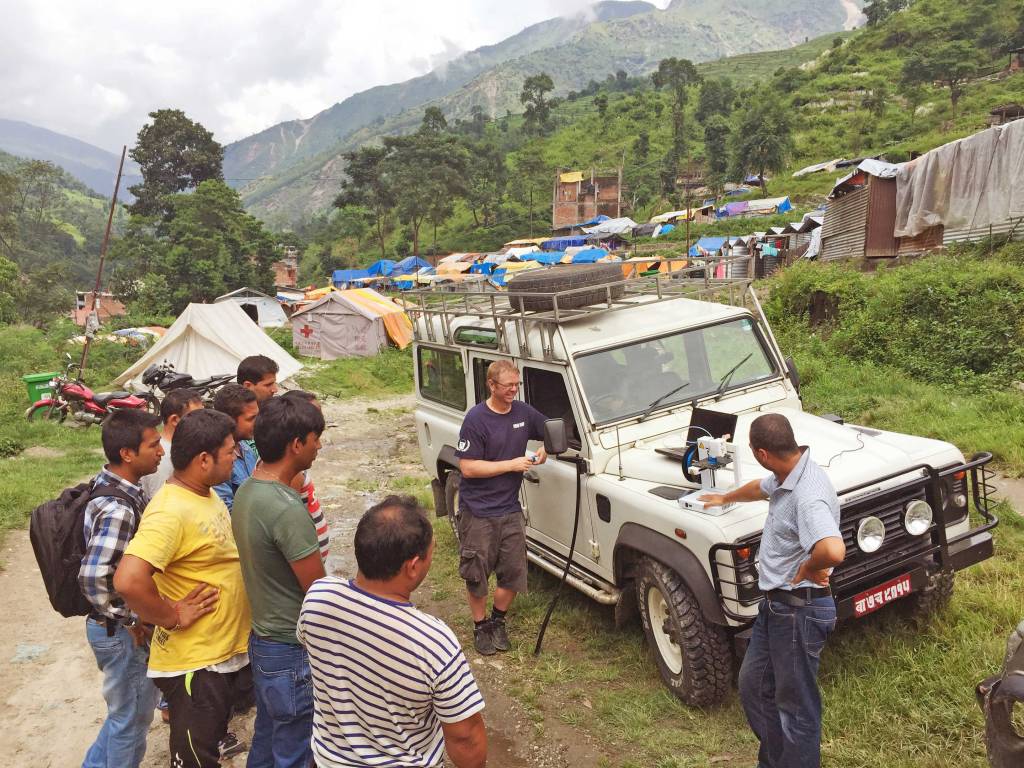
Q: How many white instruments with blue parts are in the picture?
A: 1